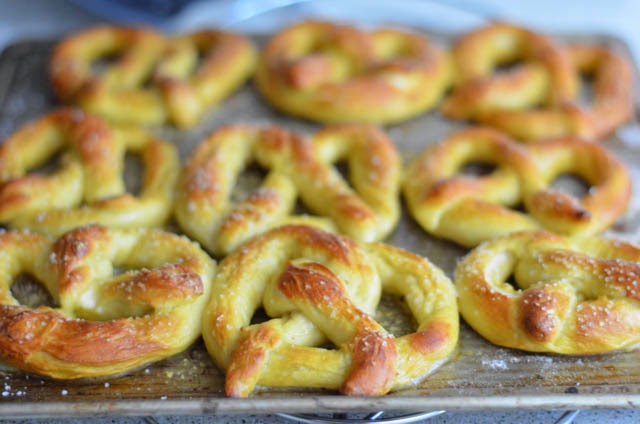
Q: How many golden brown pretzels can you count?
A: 9